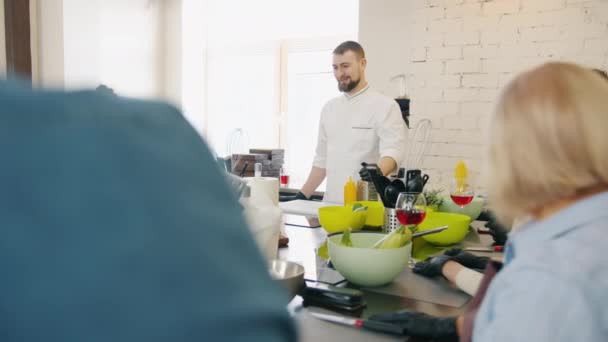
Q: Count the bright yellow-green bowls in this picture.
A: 3